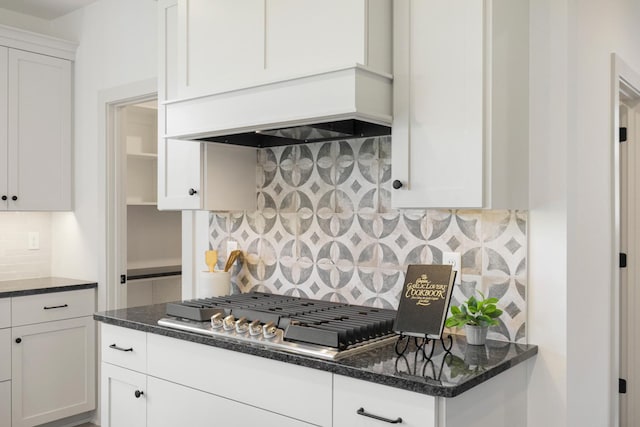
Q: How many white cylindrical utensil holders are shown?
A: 1